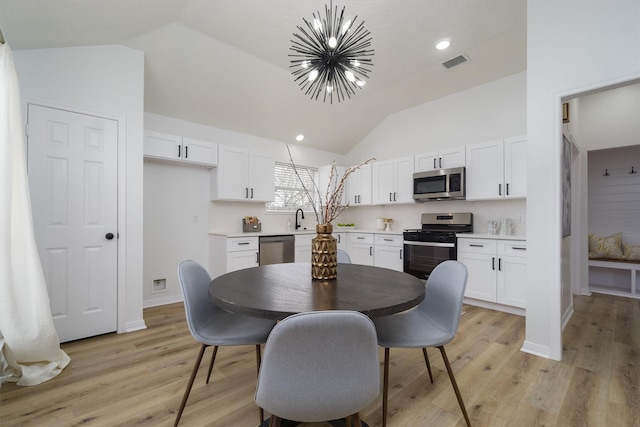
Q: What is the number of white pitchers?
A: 2